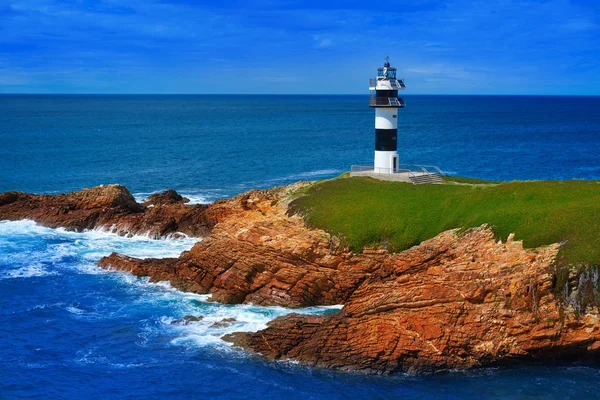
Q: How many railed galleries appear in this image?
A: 2